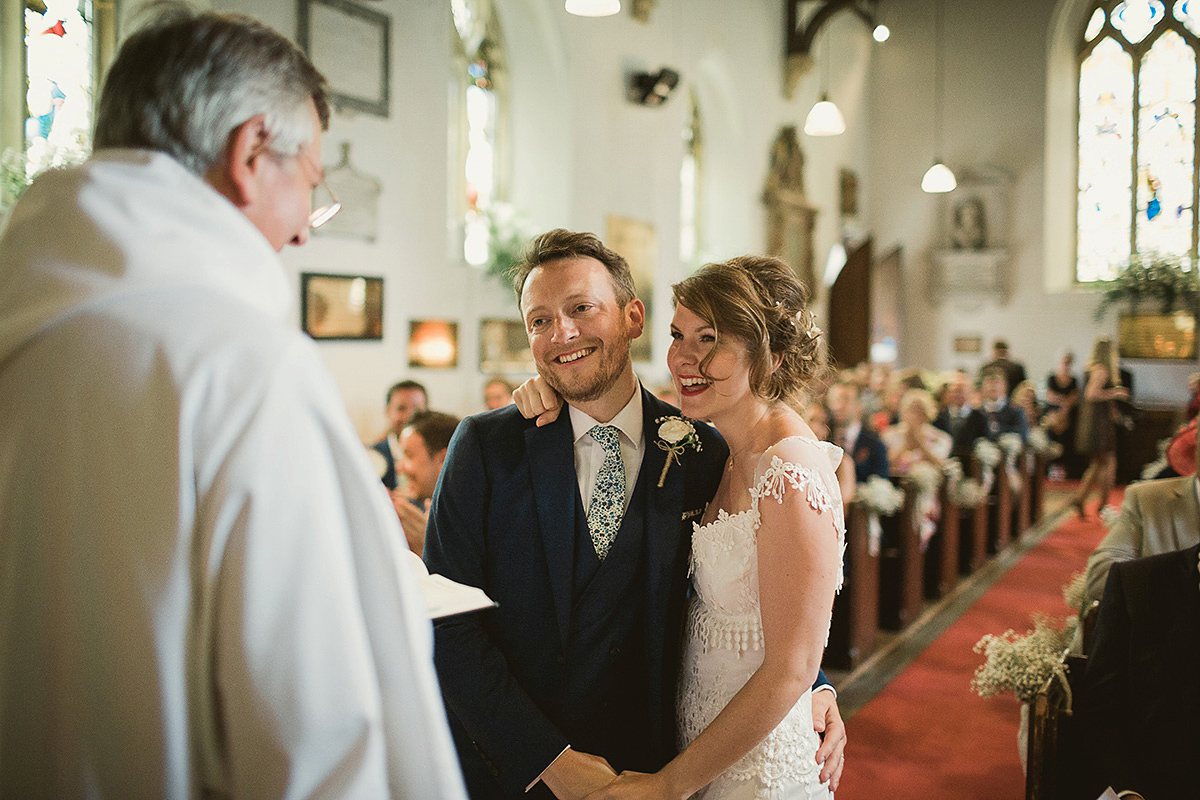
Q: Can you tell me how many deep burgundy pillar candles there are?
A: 0